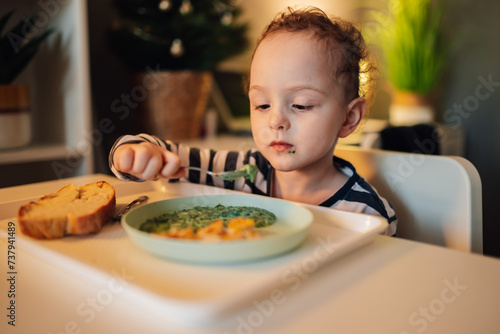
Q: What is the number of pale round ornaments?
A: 4